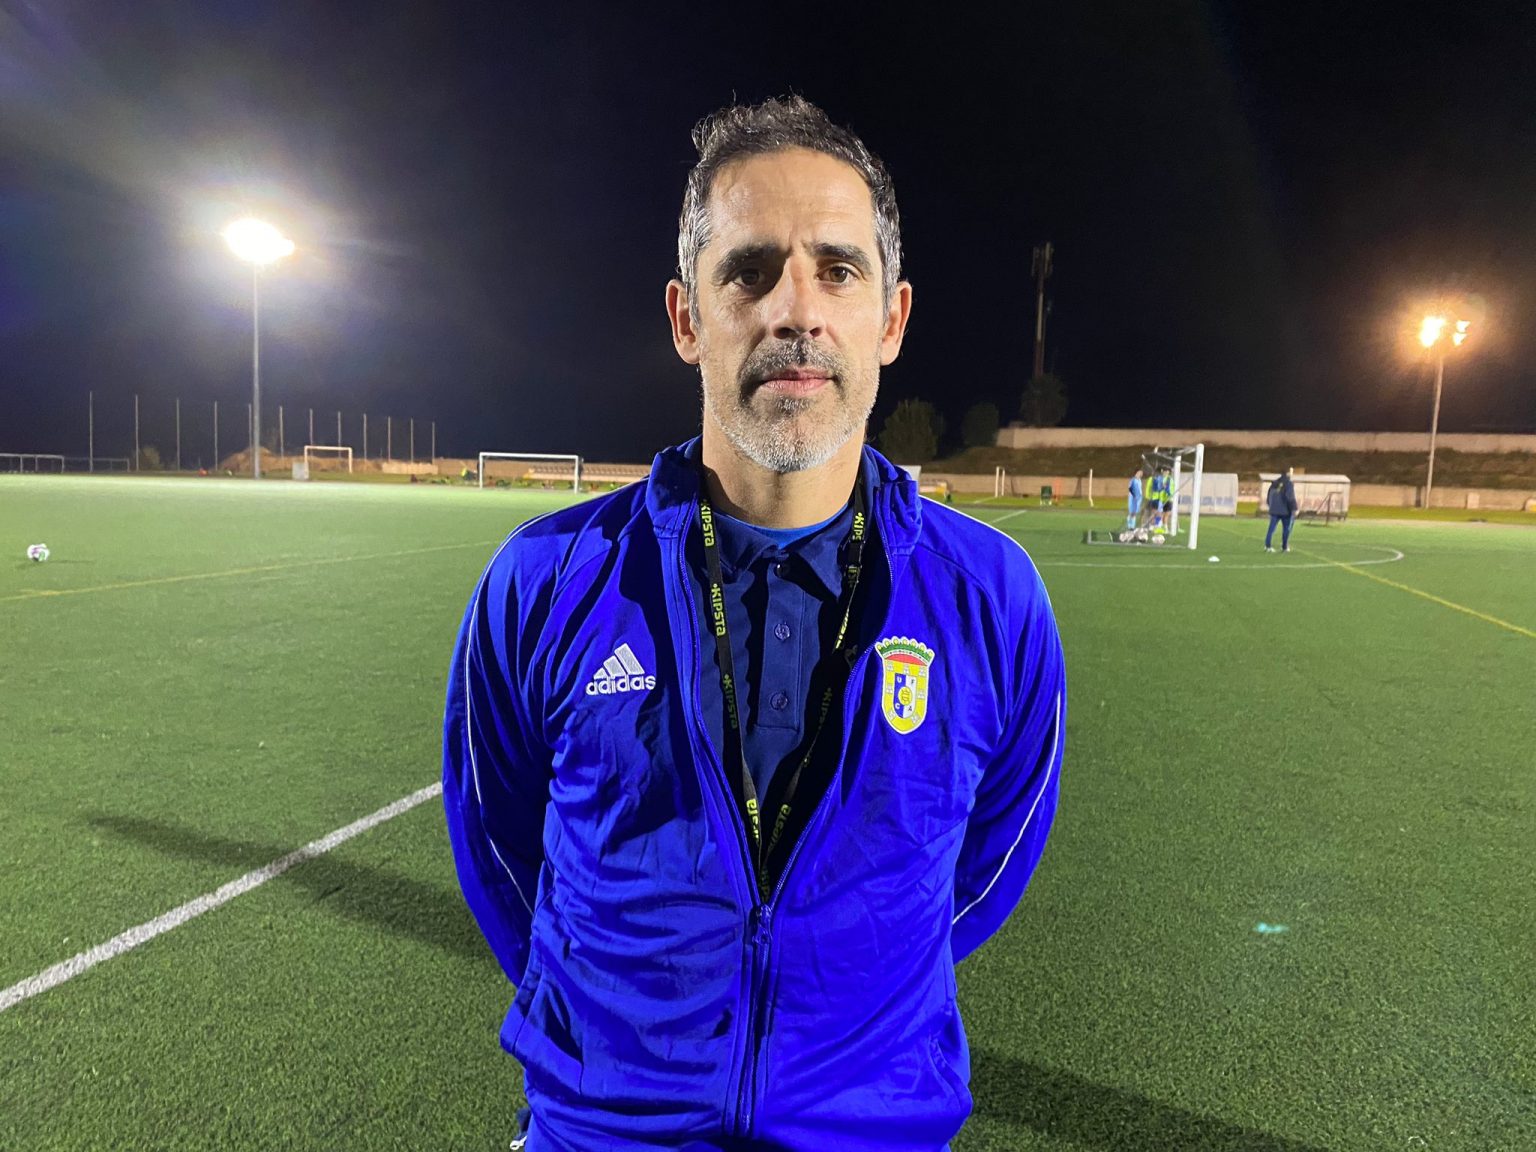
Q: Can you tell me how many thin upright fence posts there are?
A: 12